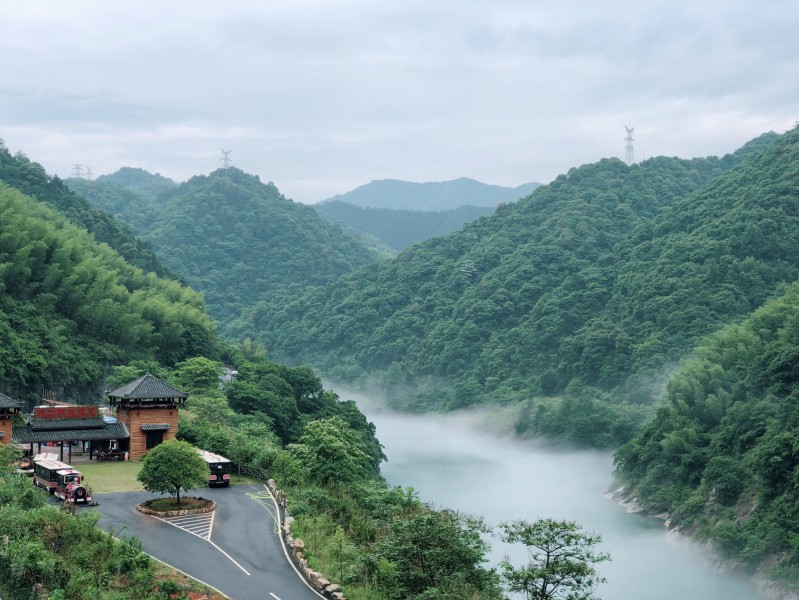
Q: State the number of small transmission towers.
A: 4